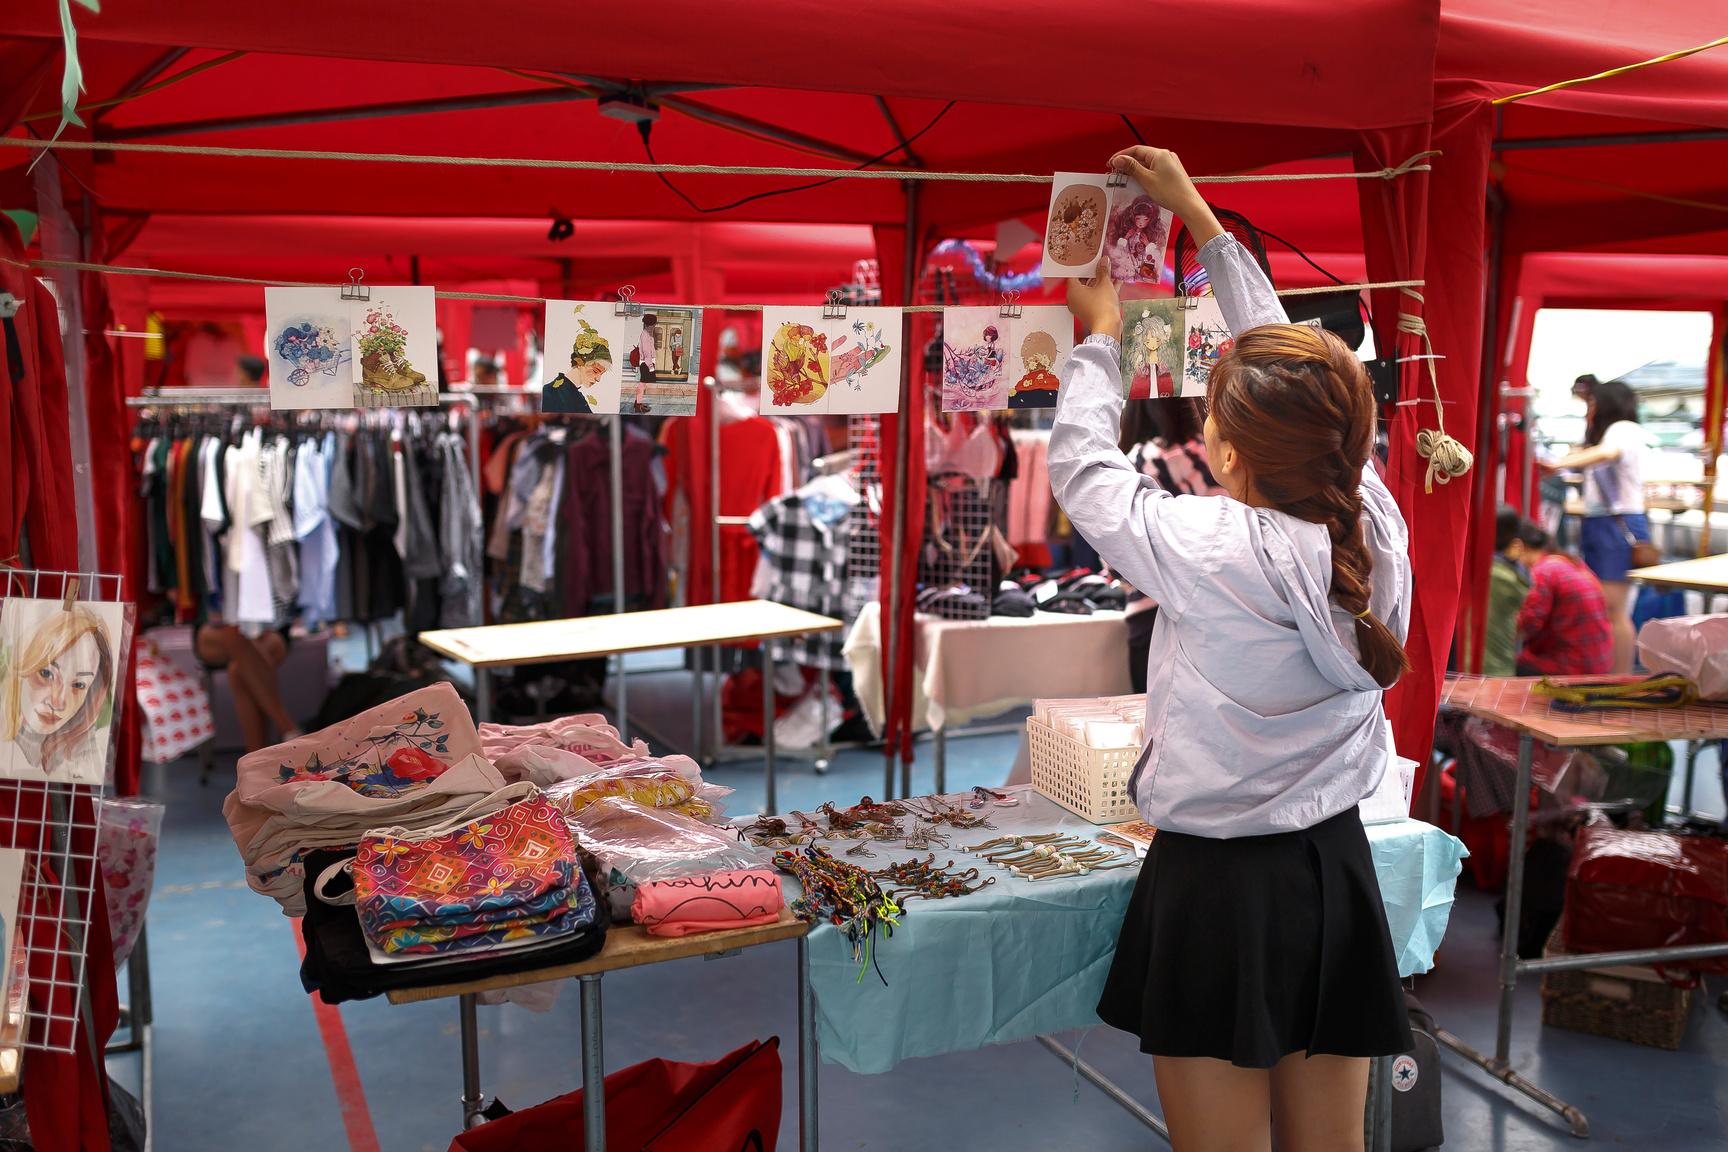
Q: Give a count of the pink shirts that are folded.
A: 1